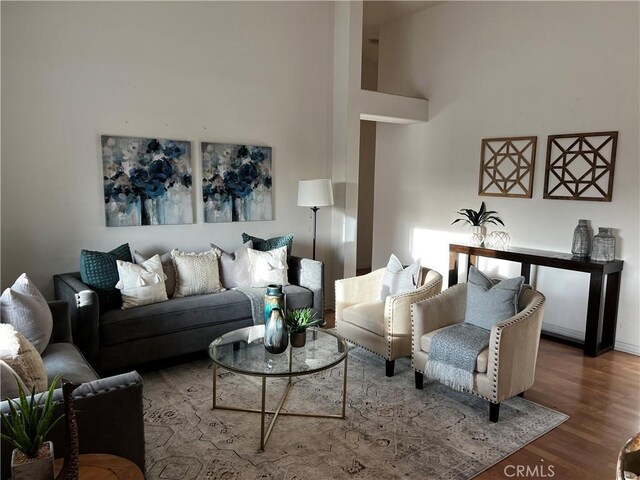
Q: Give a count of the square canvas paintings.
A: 2